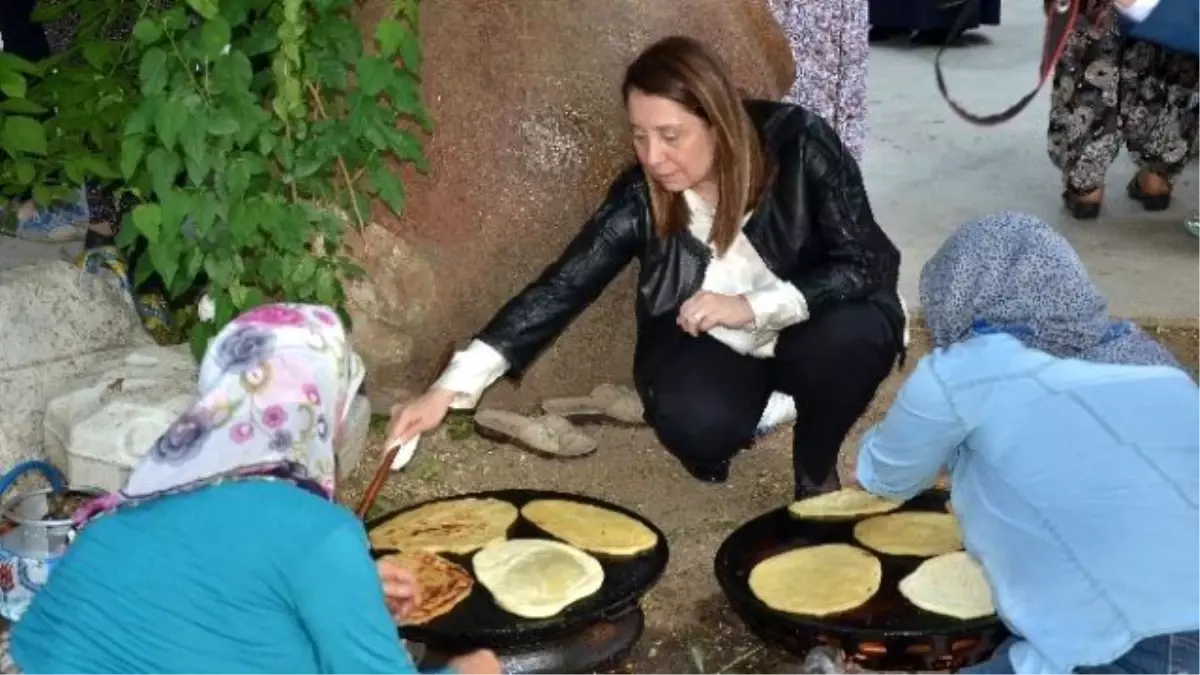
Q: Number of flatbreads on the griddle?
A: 8